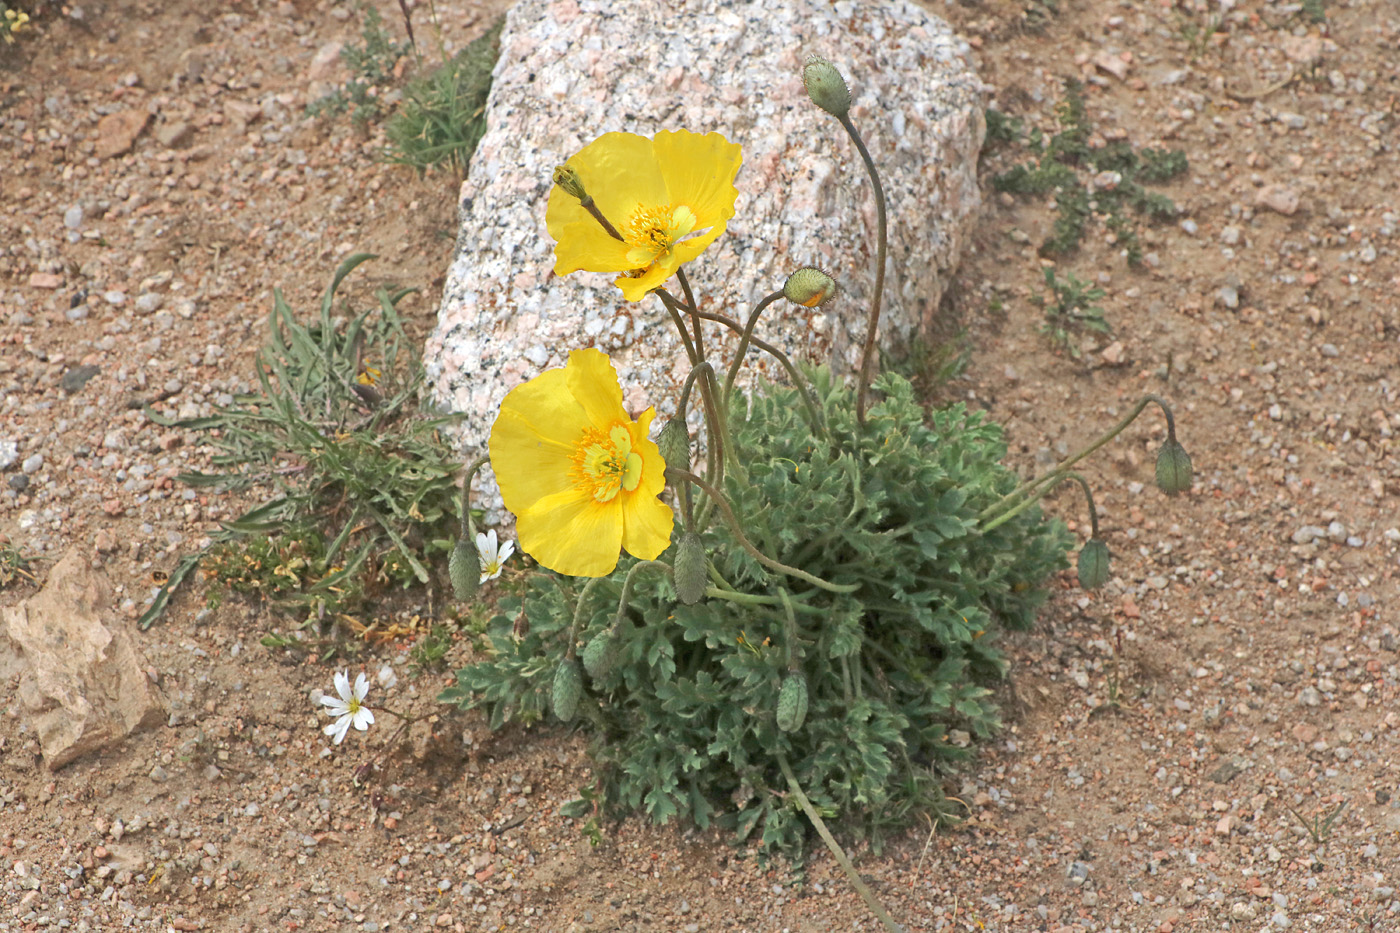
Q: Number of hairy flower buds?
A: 10